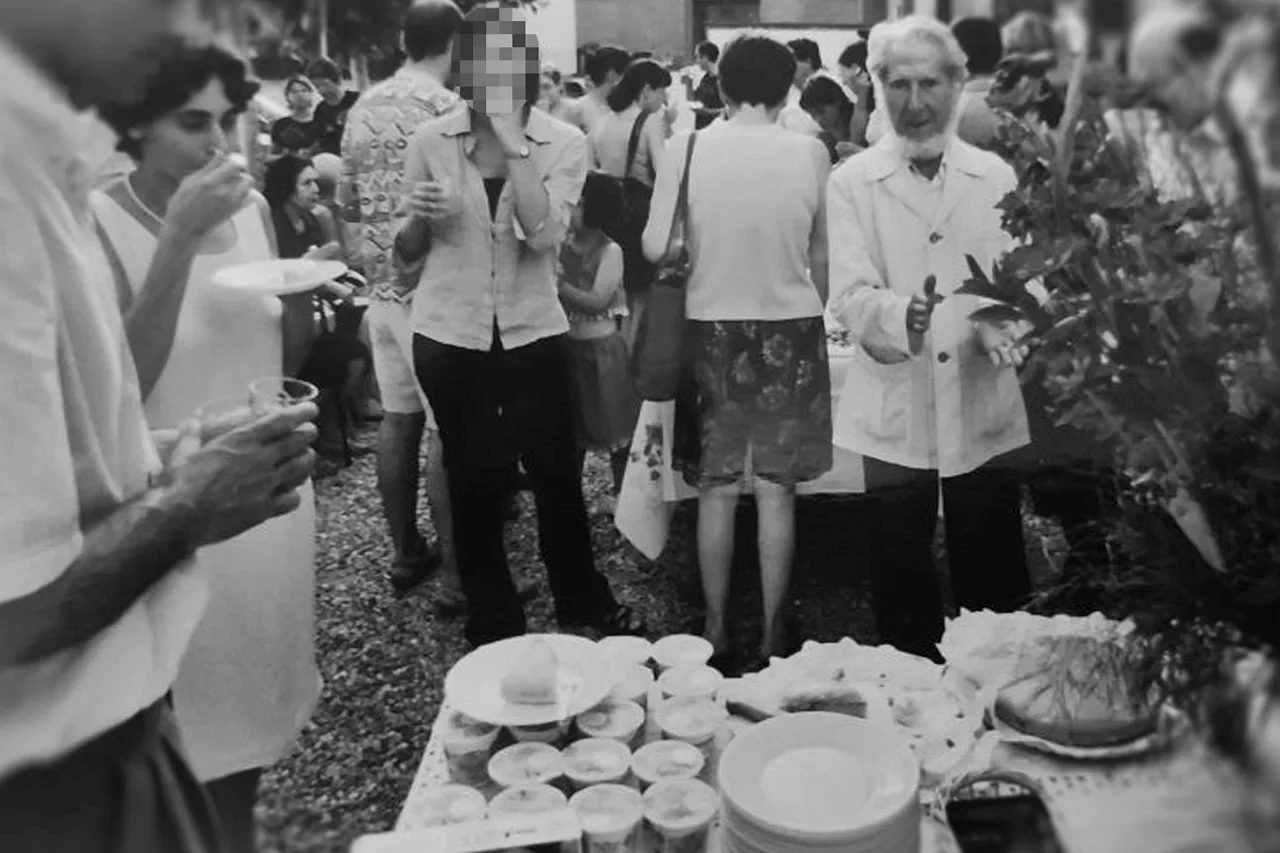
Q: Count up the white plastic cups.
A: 15